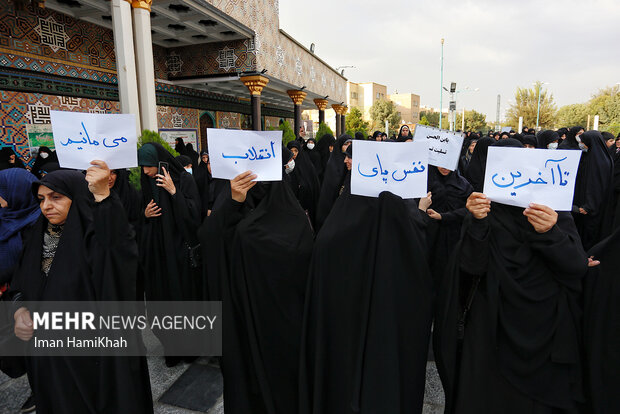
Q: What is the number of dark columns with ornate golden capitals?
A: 5